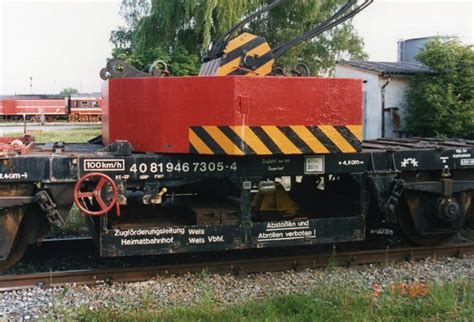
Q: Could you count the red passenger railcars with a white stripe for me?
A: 2